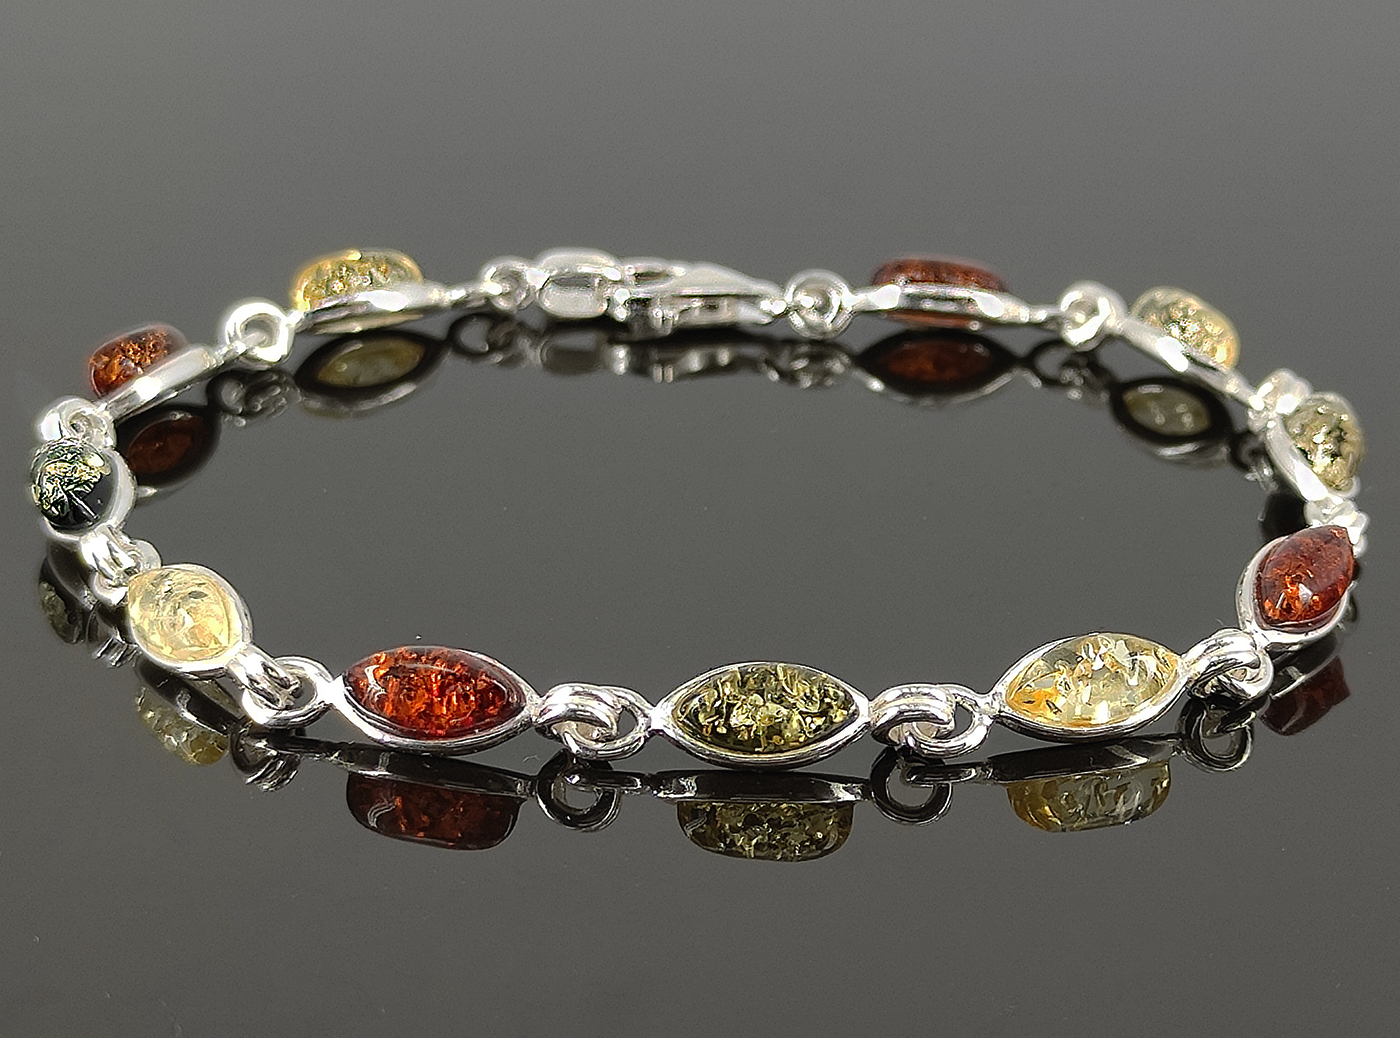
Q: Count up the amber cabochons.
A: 11